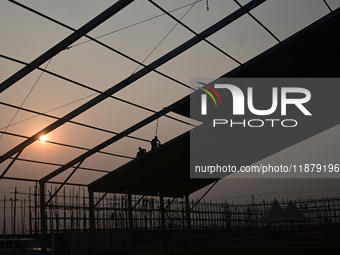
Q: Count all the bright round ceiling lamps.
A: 0